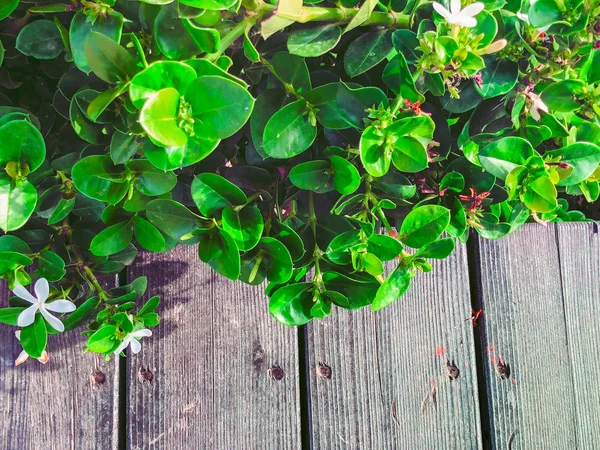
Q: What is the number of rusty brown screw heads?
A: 6